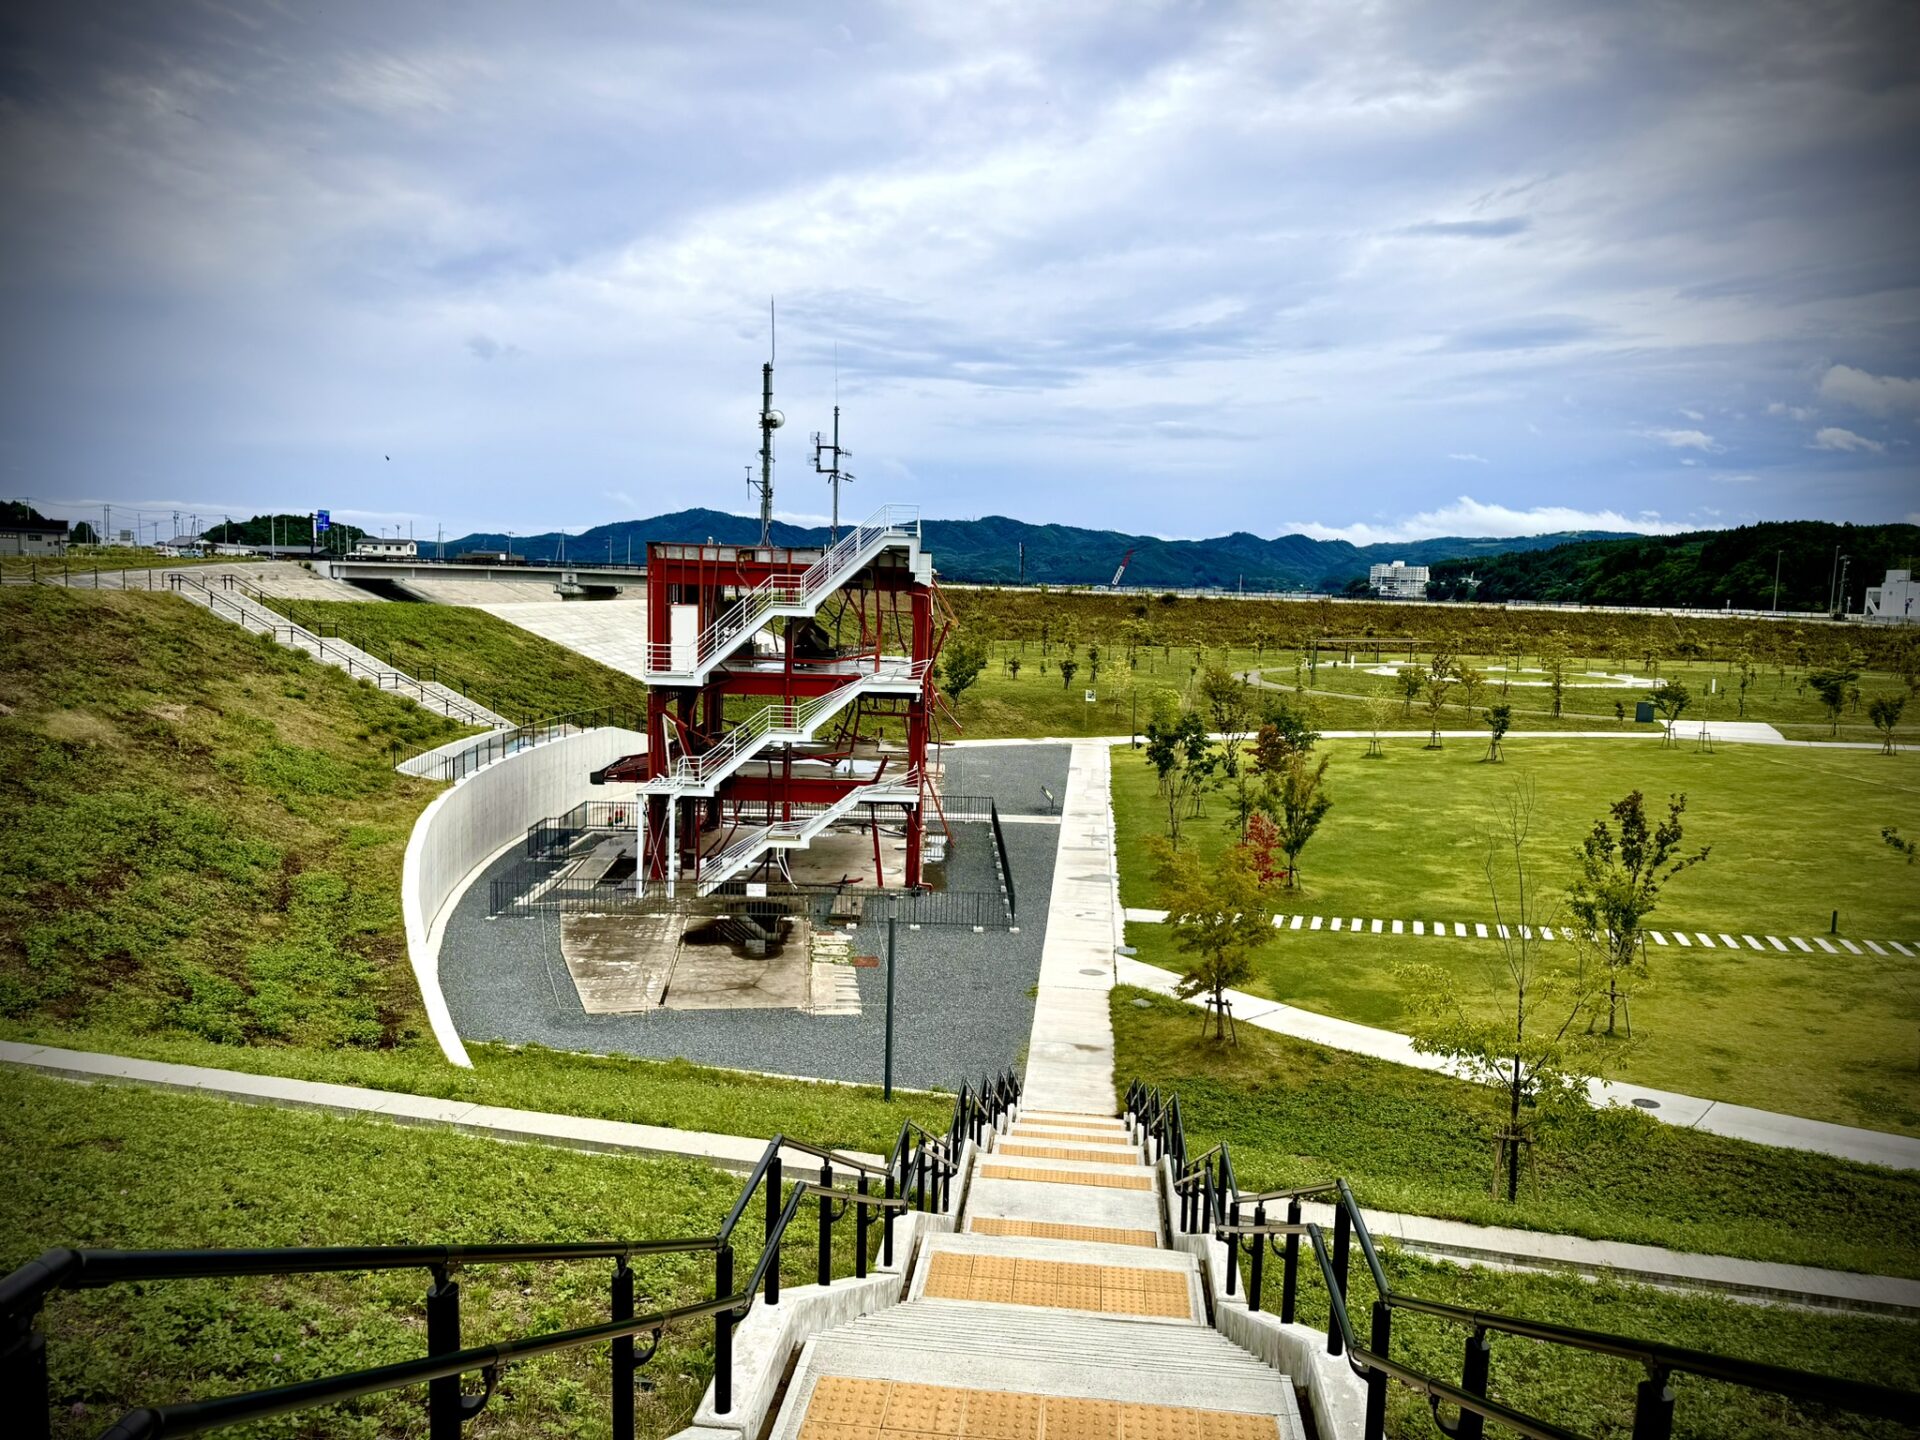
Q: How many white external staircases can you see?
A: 3